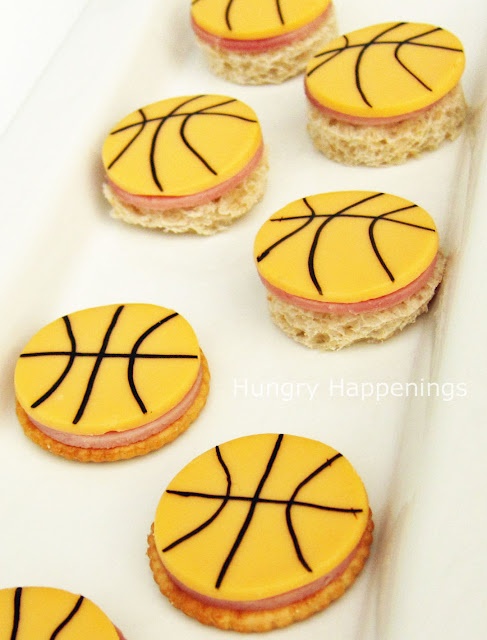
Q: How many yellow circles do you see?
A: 7